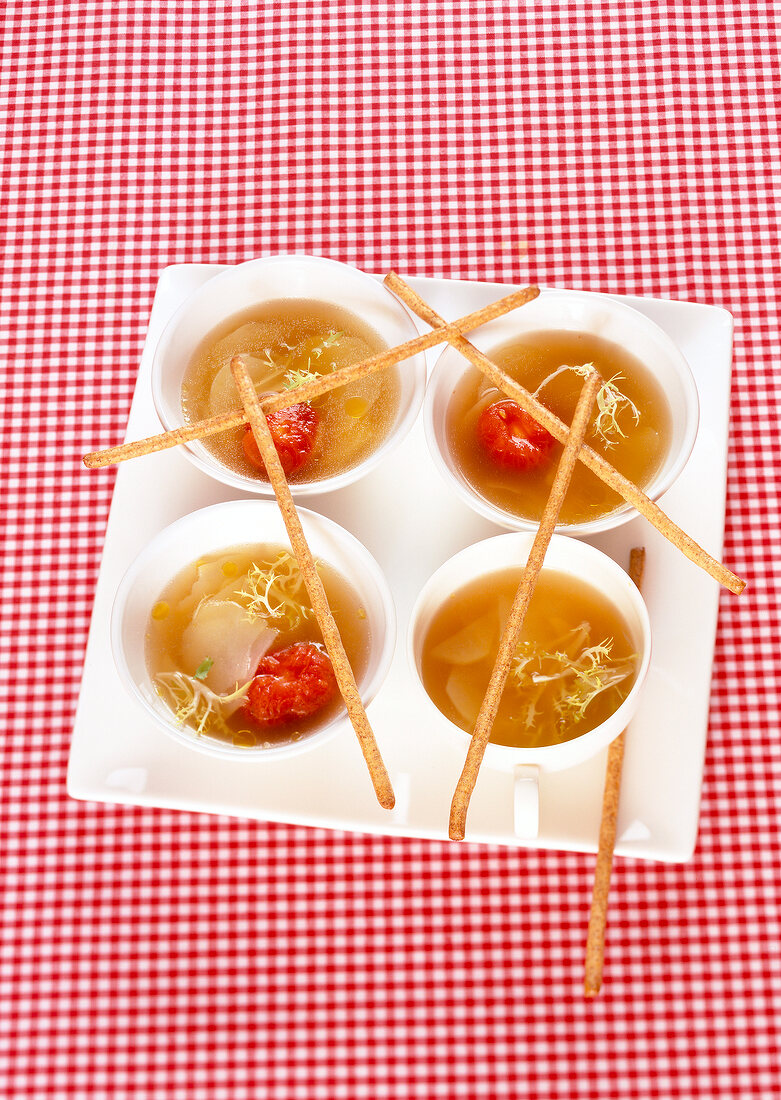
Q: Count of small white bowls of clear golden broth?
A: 4